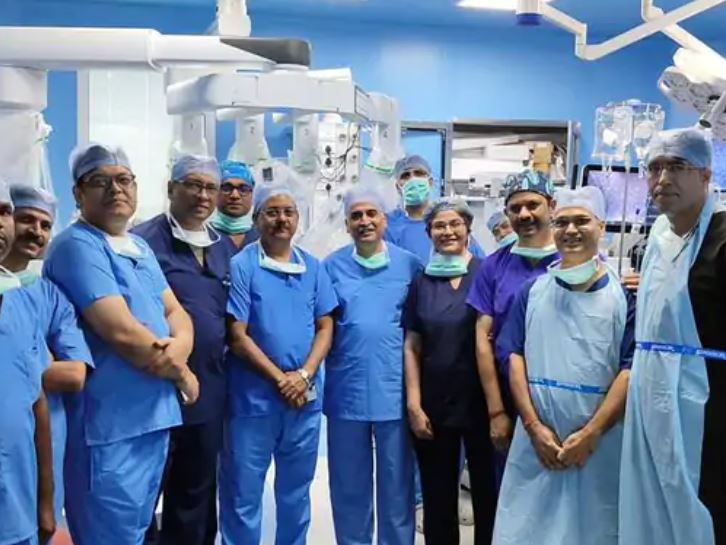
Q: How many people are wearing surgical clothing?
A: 13